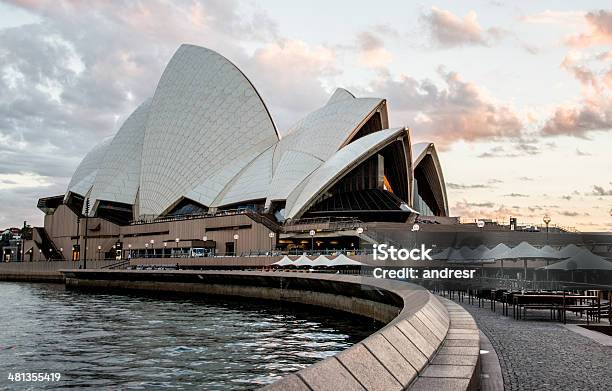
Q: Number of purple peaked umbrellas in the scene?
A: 0